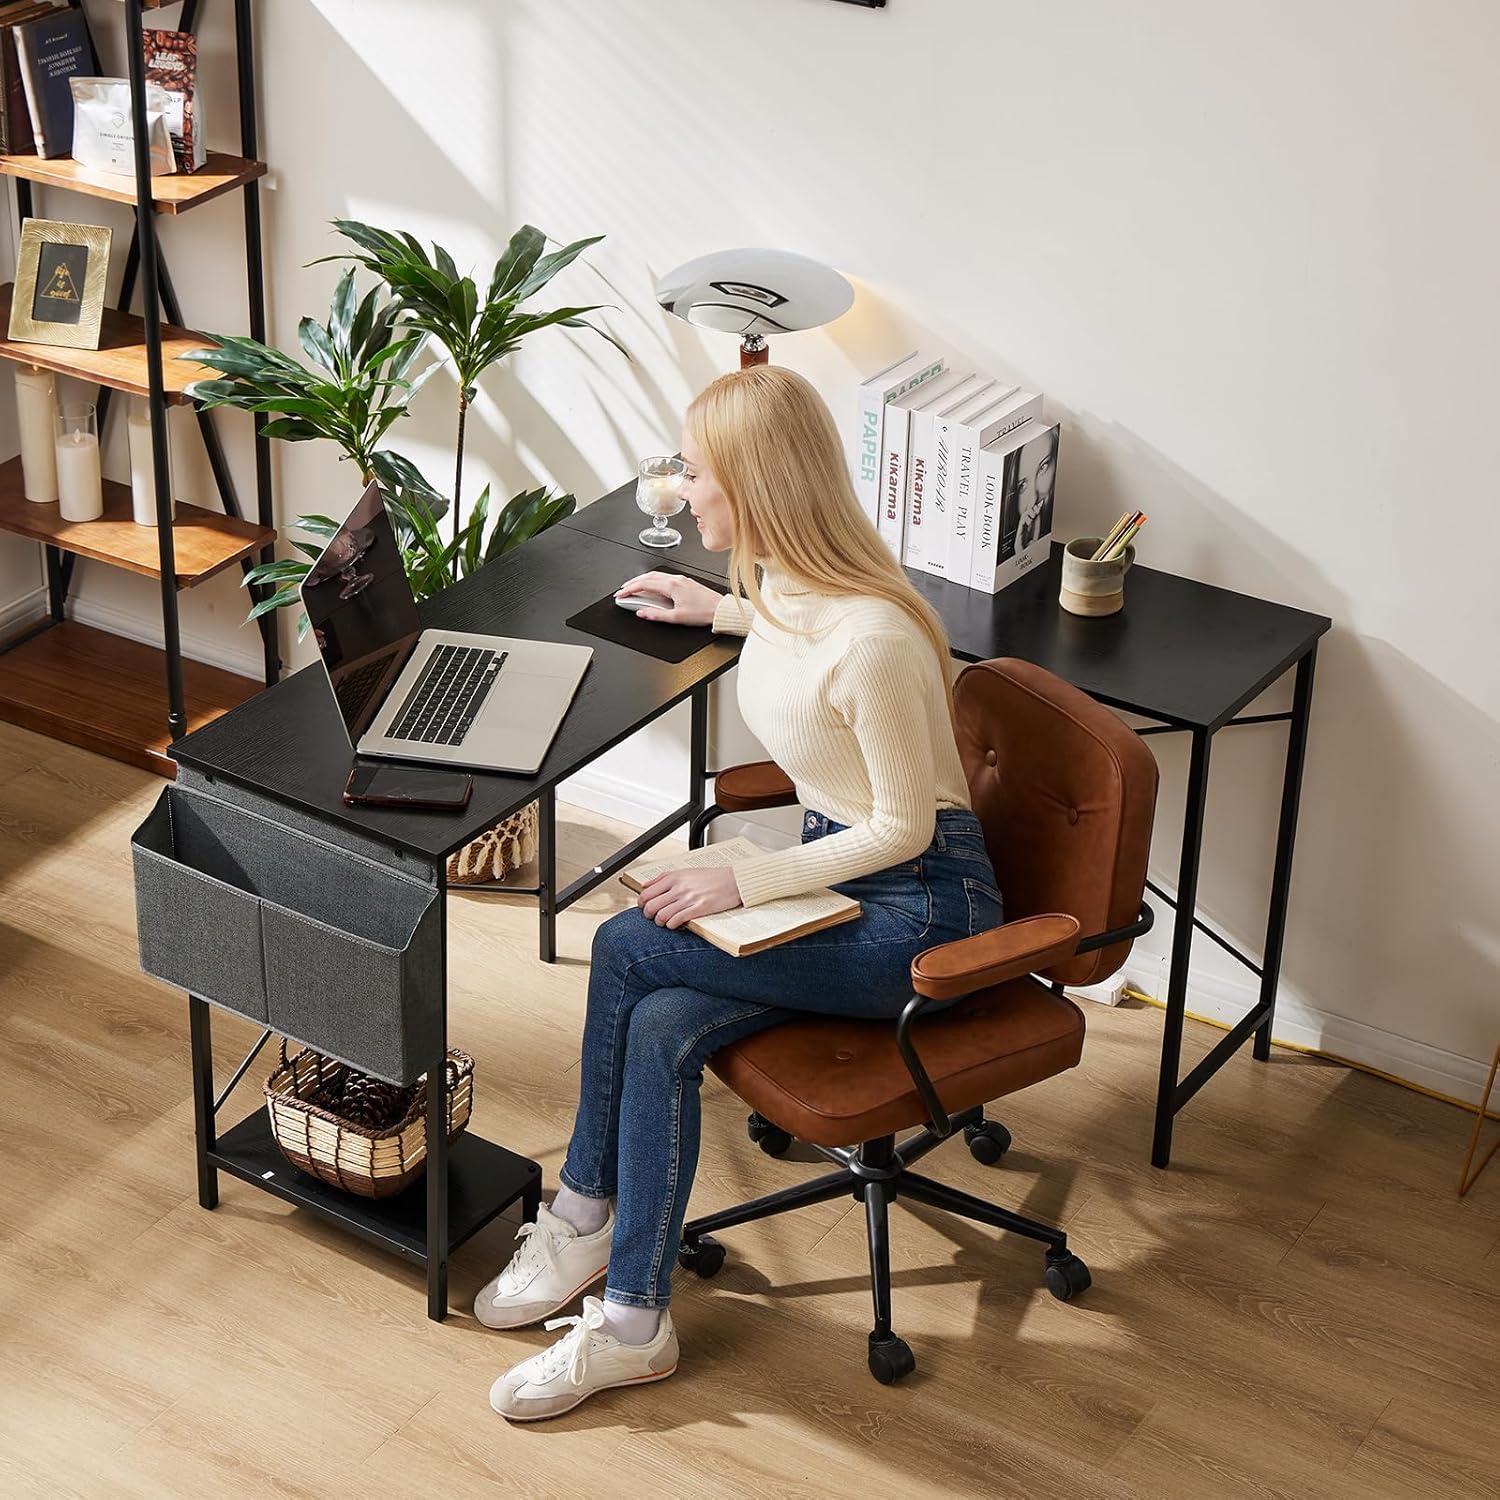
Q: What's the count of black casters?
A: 5